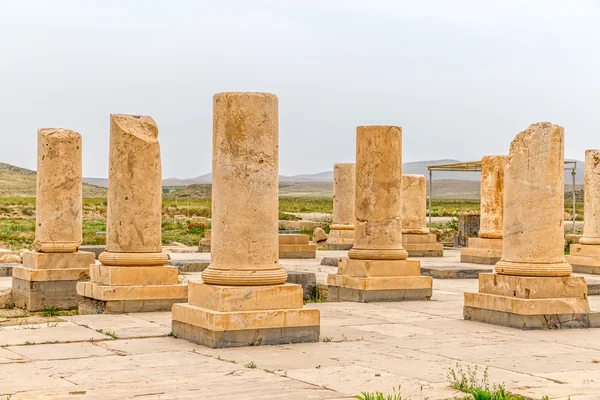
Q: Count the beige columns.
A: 9